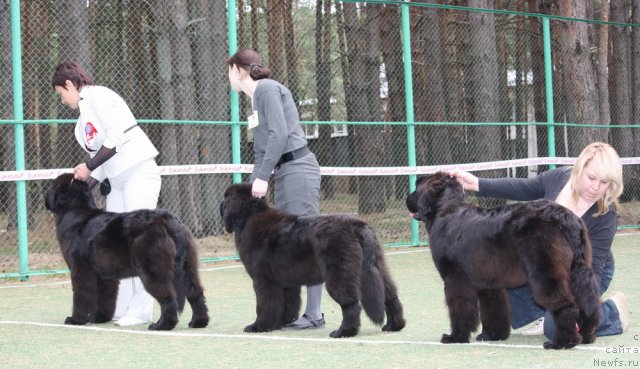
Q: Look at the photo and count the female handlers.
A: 3